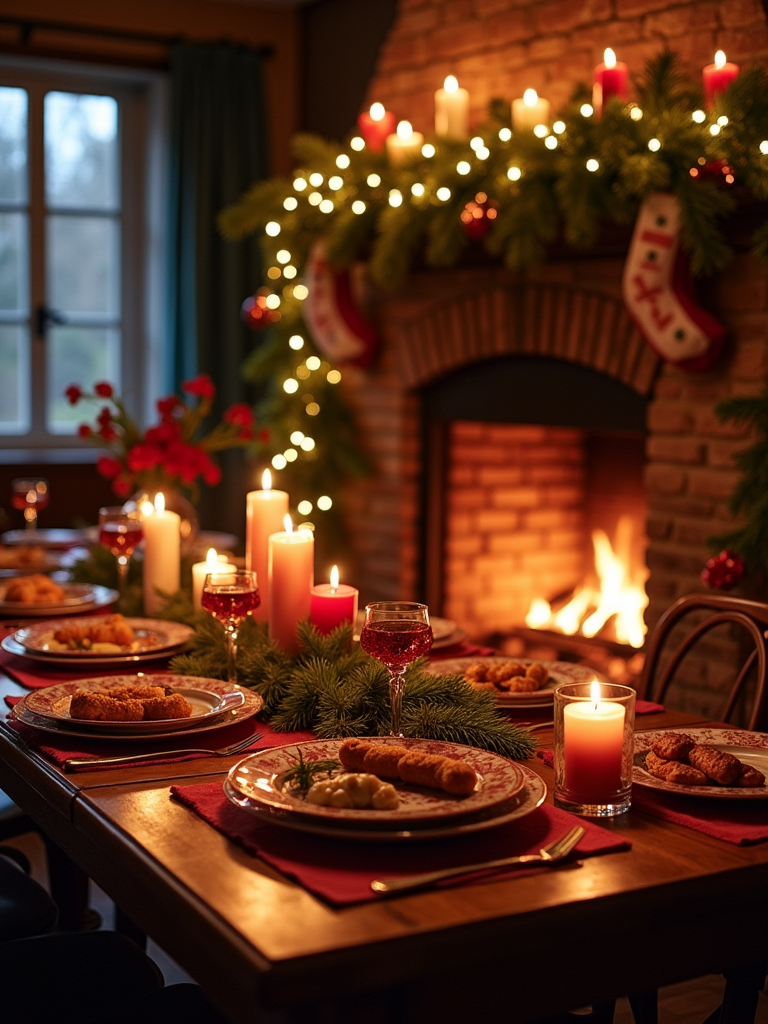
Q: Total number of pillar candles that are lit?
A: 12